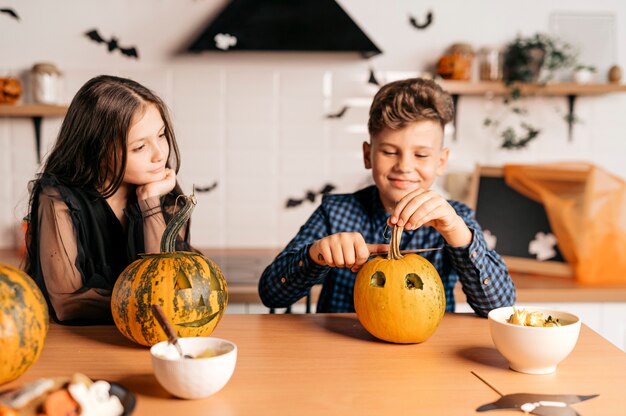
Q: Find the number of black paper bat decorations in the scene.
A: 7